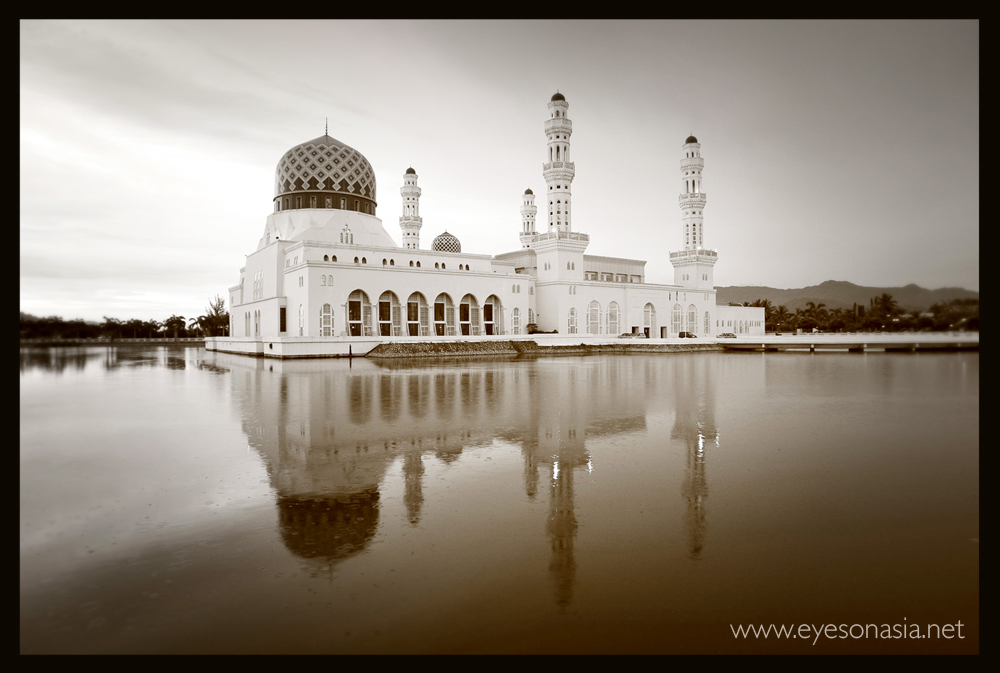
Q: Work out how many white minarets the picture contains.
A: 4